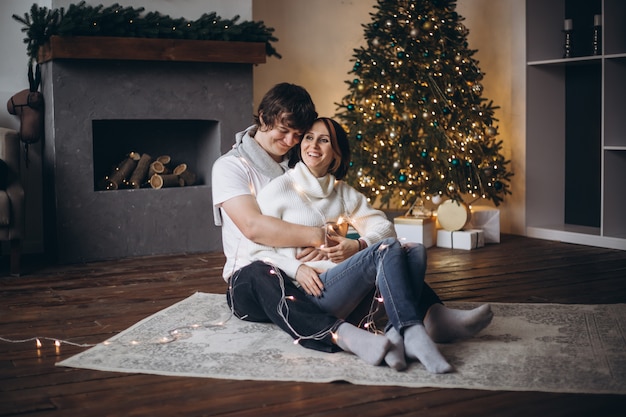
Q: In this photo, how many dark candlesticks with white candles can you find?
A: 2